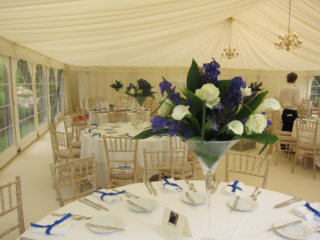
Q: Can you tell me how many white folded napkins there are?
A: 5